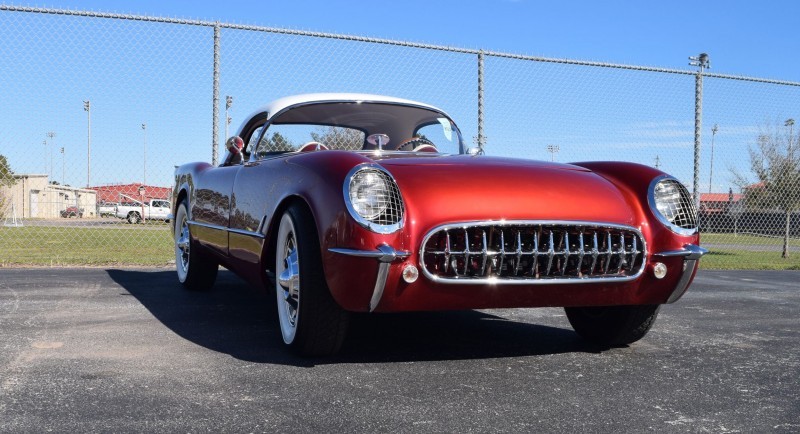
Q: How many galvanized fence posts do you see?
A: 3